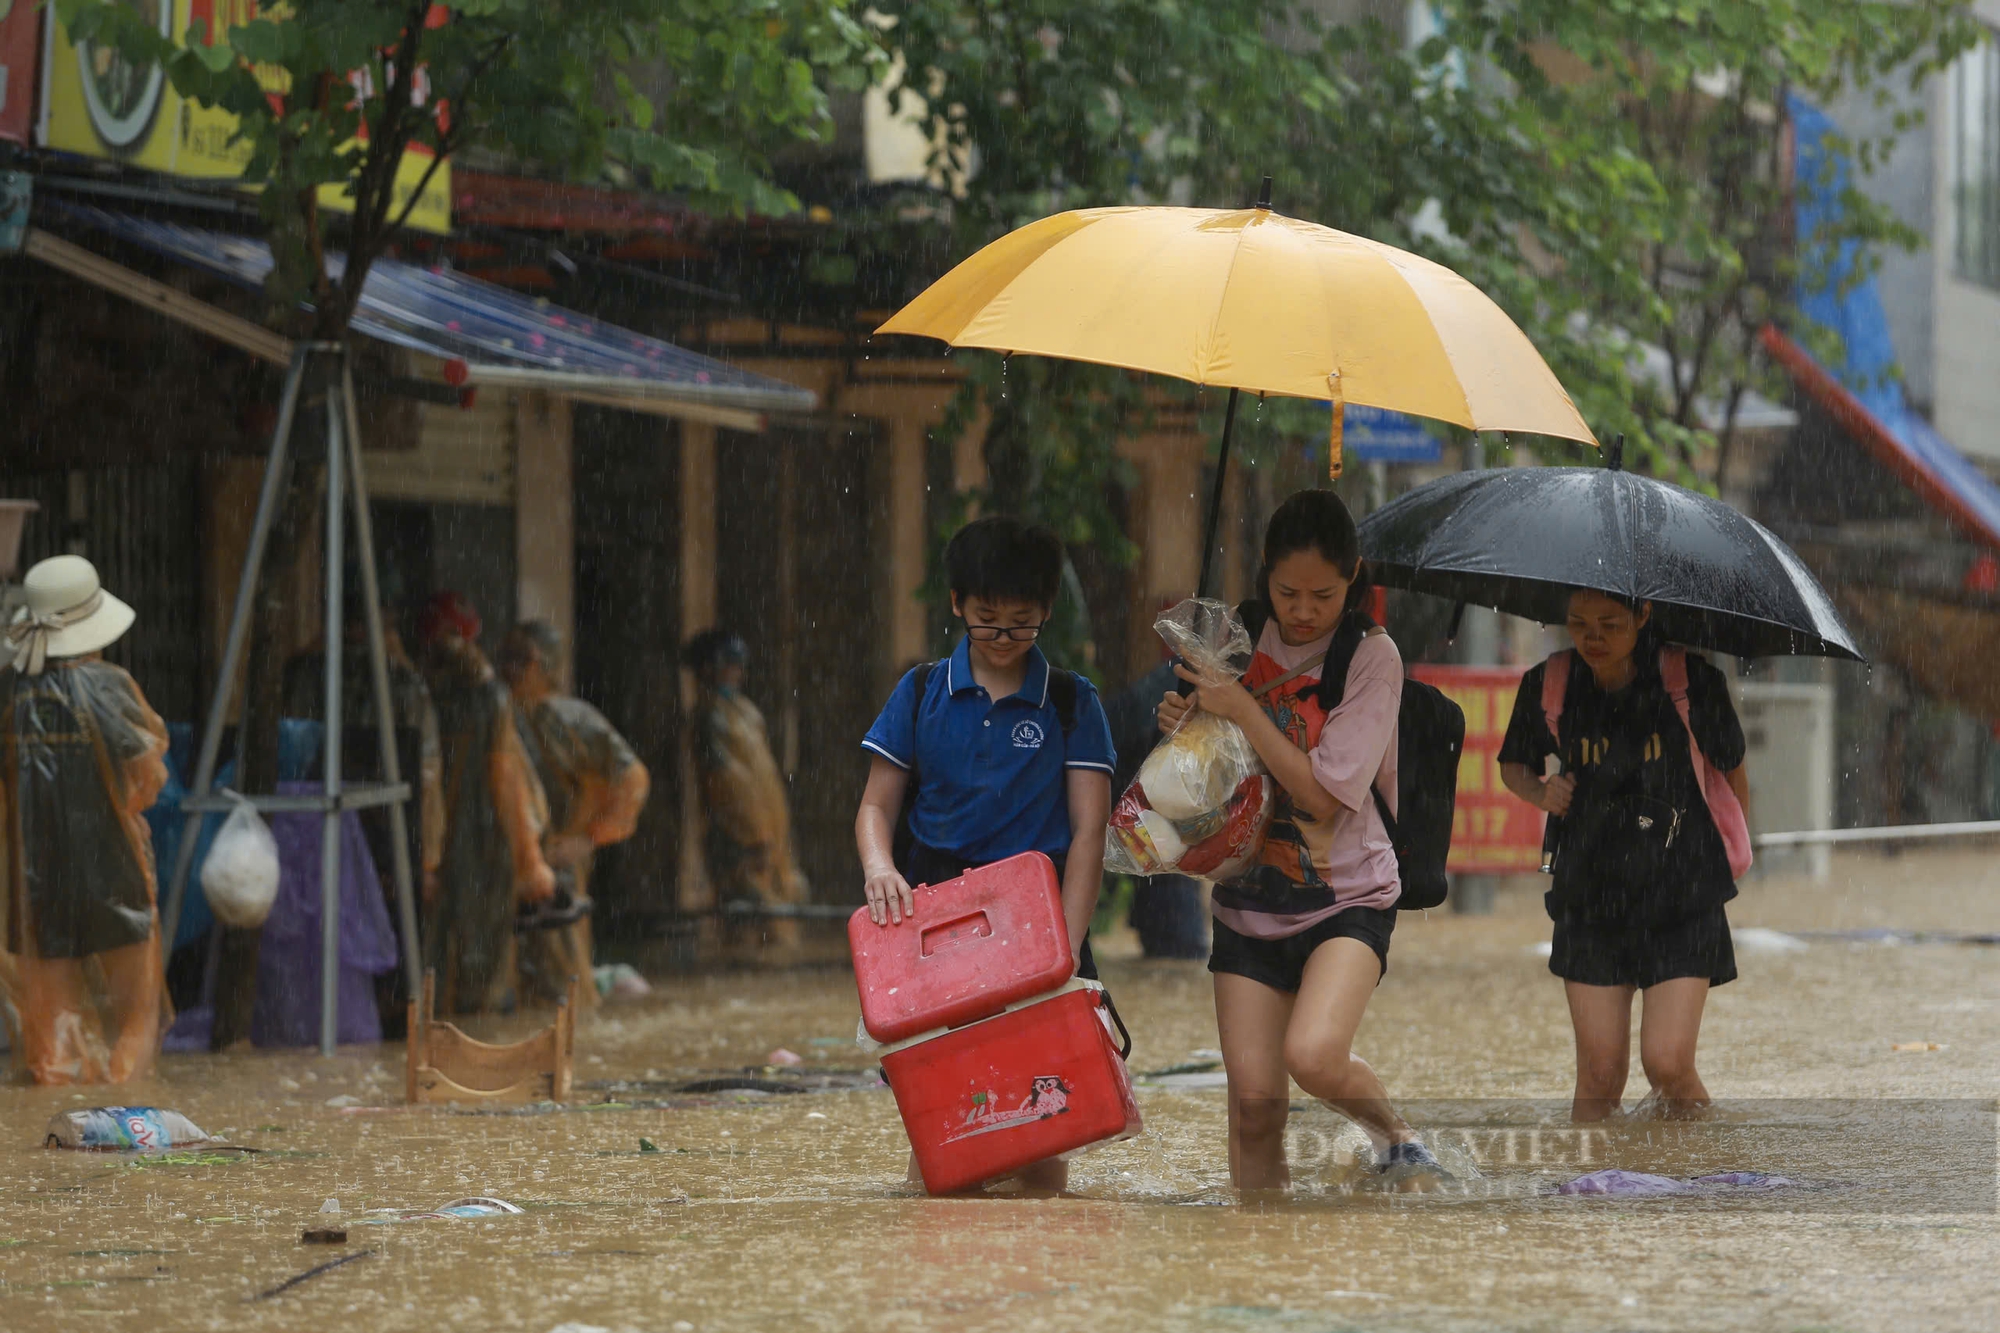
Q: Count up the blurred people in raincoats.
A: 5